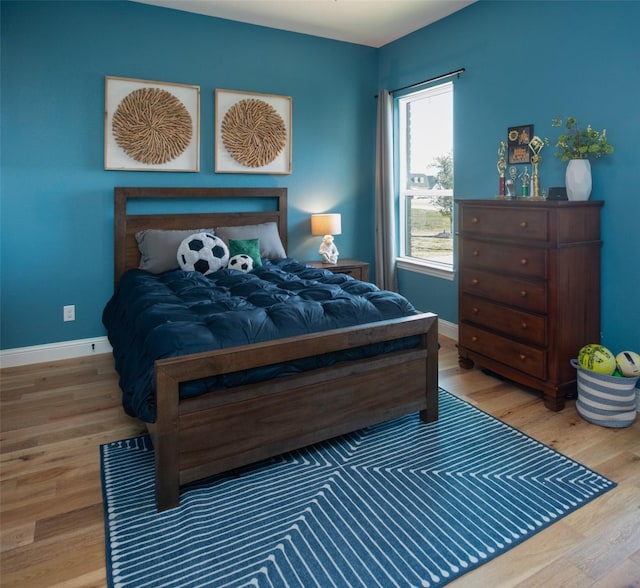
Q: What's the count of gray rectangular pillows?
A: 2